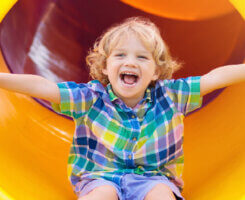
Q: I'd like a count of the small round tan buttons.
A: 3